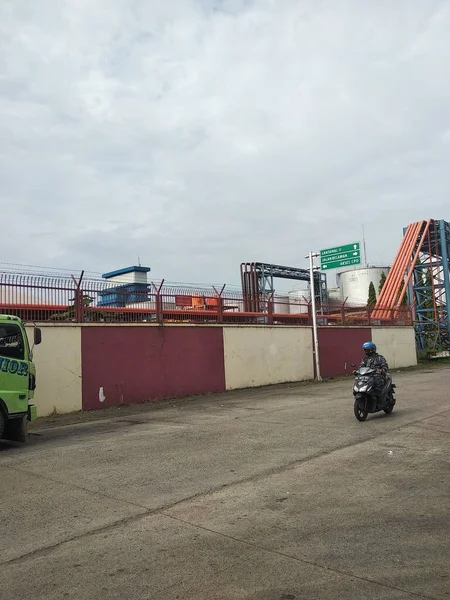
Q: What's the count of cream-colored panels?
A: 3